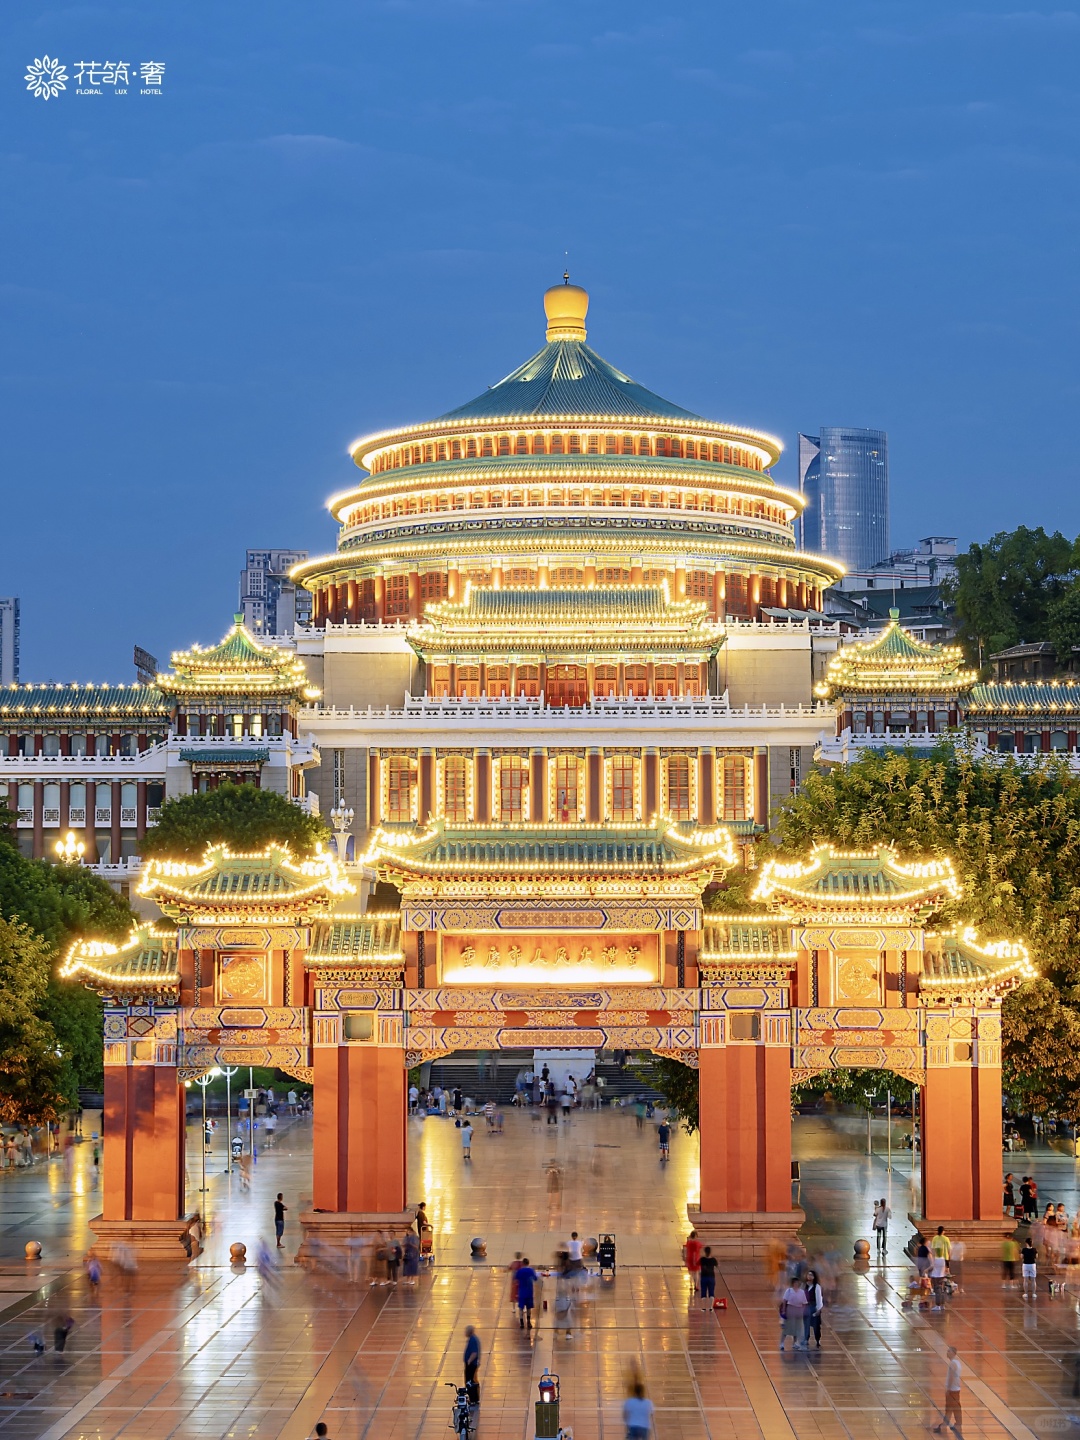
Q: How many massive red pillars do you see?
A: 4